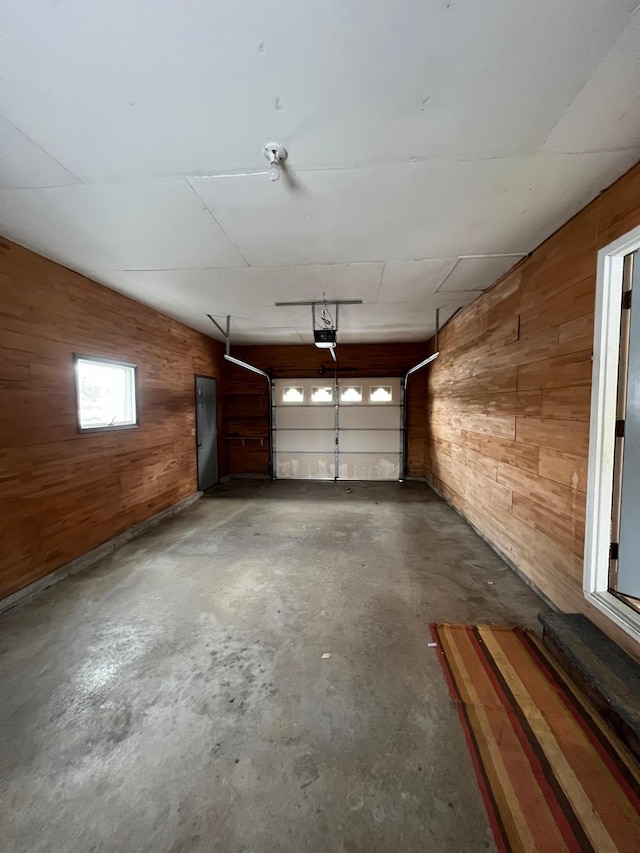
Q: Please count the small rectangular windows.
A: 4